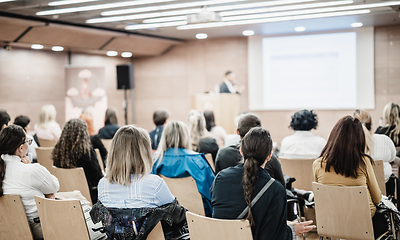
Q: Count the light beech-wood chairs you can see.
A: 14